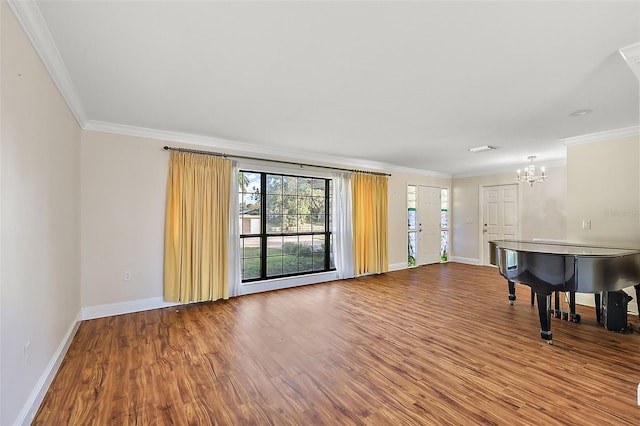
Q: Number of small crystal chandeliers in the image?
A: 1